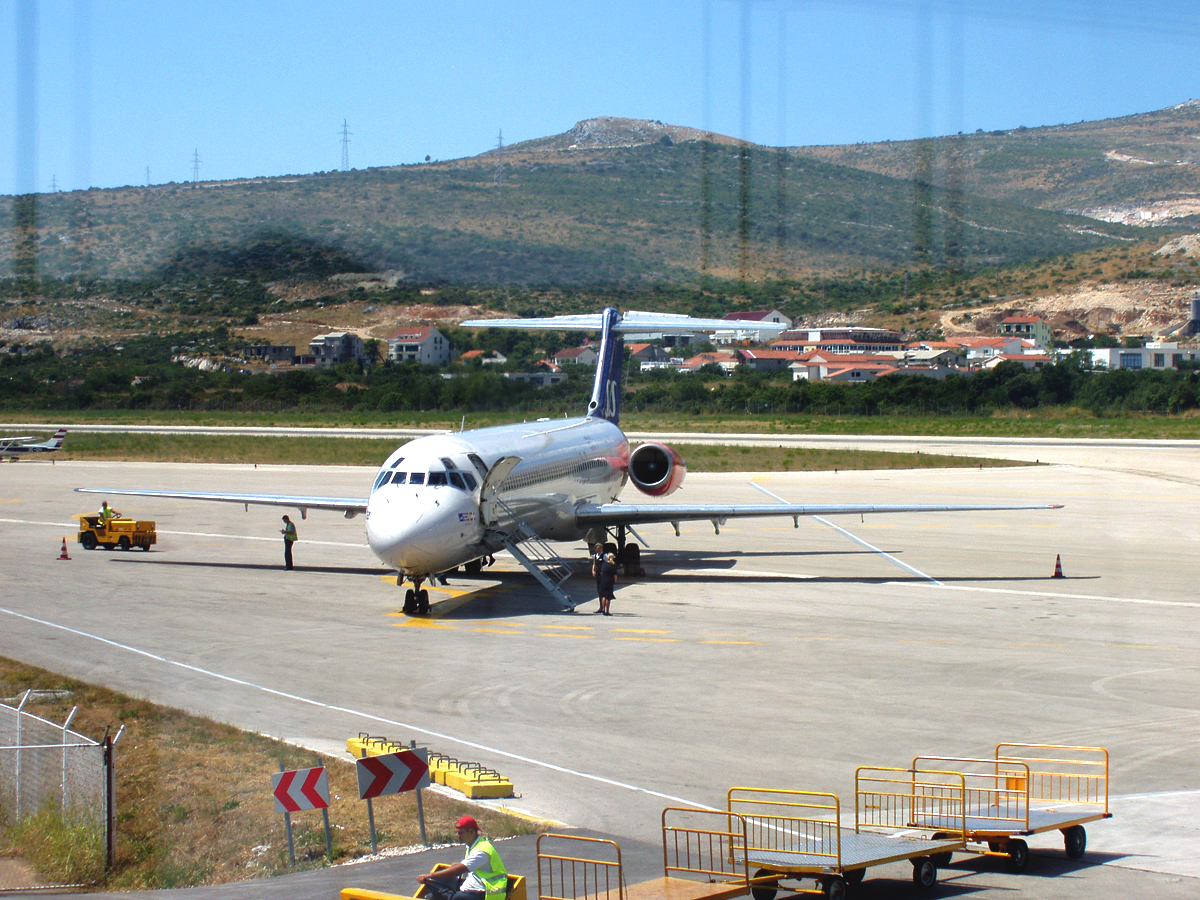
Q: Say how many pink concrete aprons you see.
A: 0